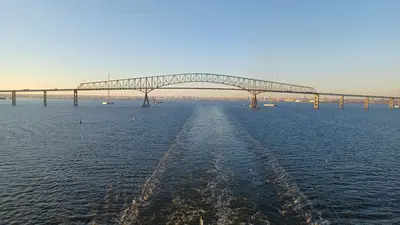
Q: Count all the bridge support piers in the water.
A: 9